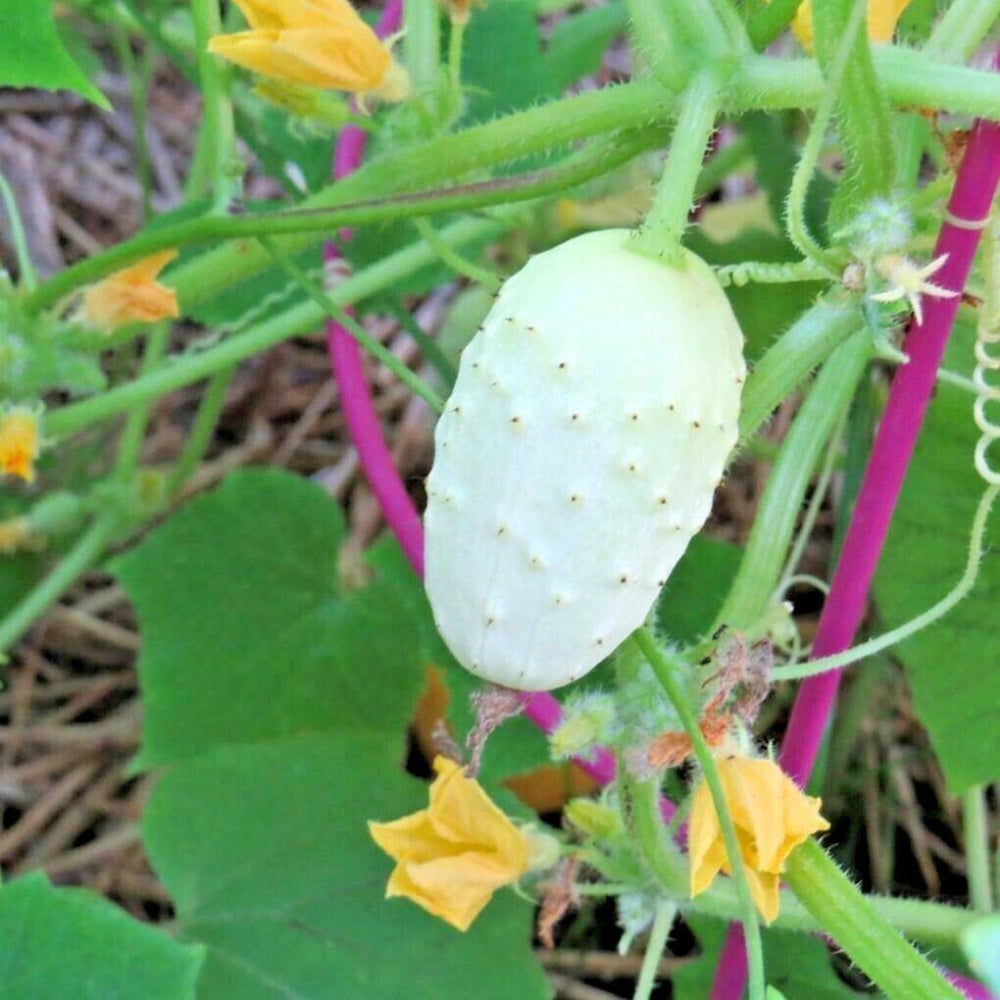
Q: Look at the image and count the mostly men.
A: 0